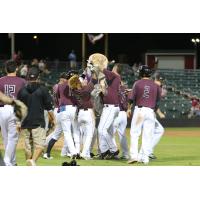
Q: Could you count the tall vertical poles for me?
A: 3